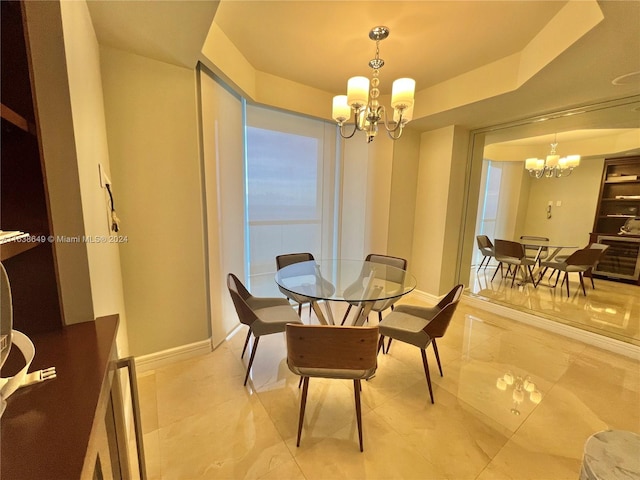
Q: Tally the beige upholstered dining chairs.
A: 5